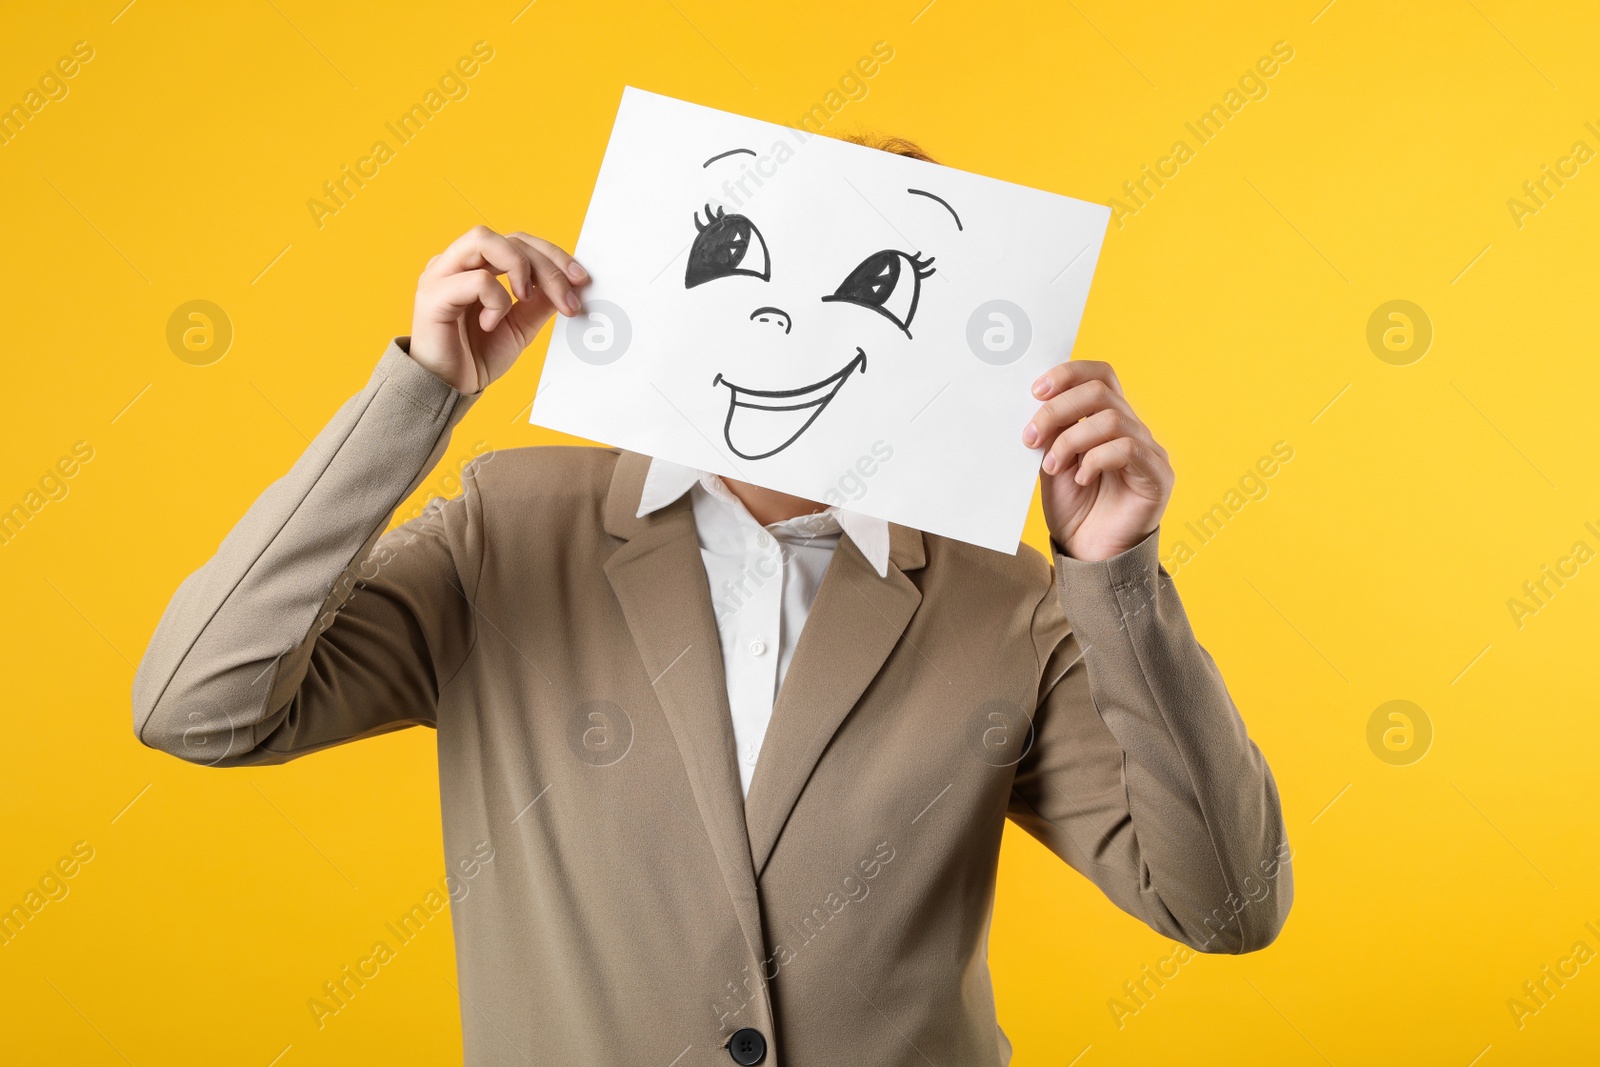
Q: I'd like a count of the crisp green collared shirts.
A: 0